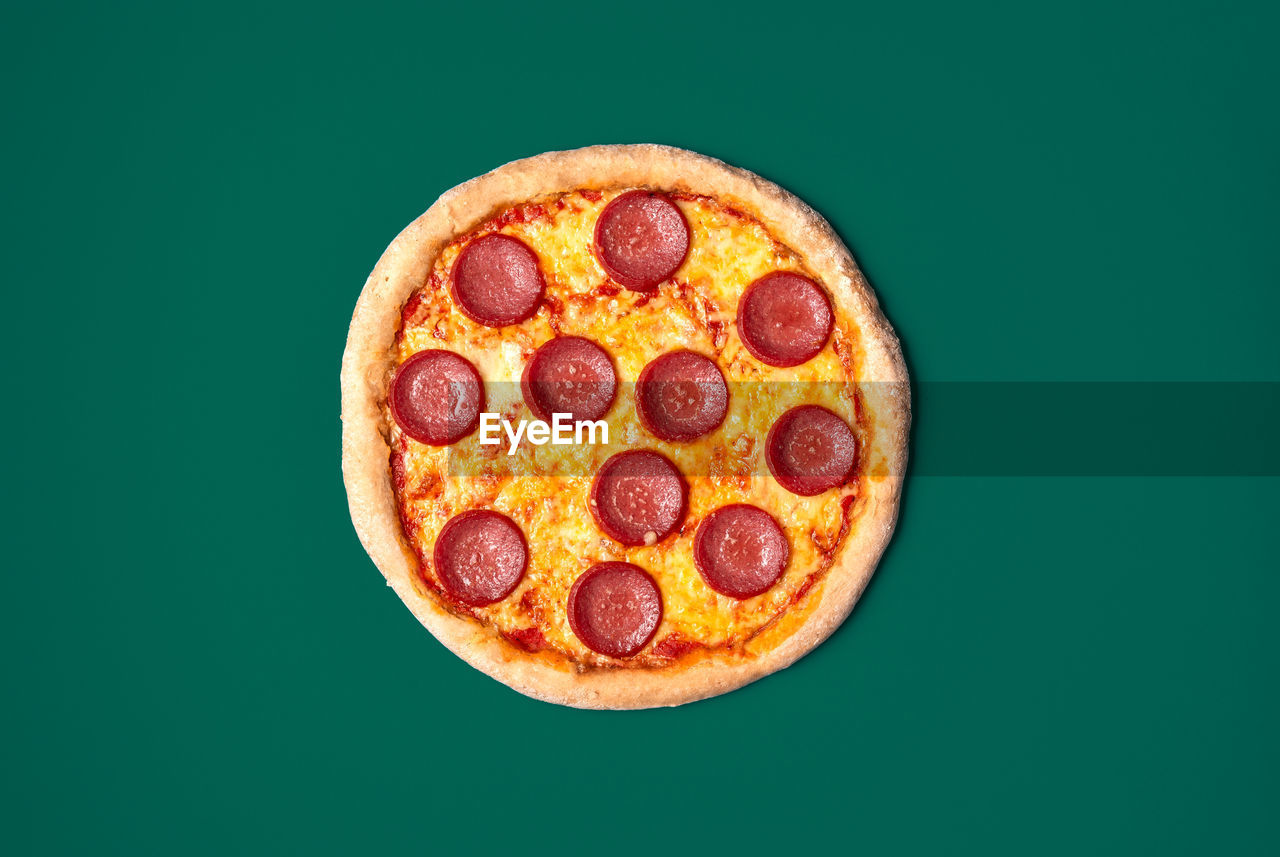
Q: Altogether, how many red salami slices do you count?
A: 11